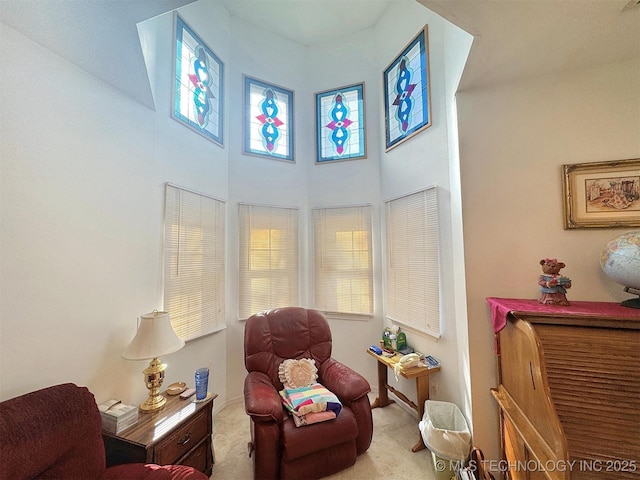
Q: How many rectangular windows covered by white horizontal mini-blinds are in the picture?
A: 4